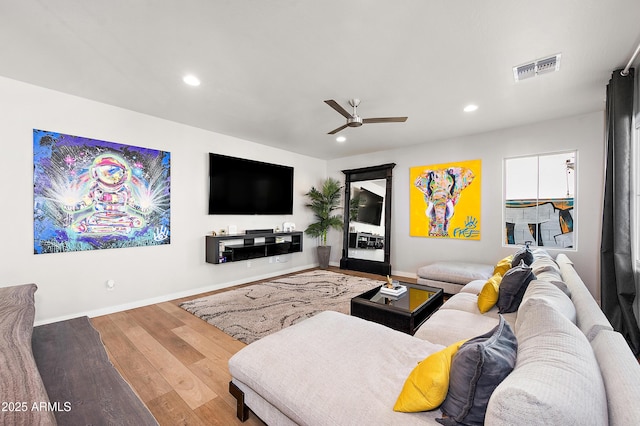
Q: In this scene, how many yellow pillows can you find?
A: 3